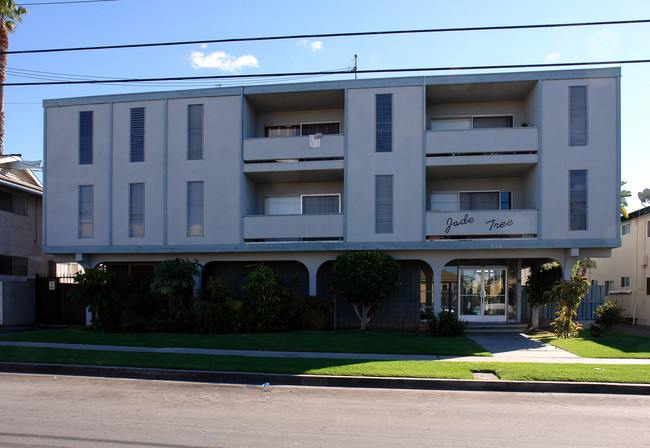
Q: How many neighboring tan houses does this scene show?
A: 2